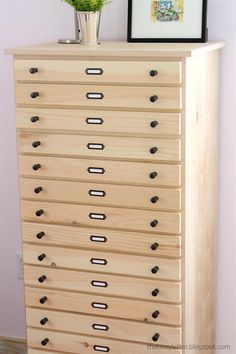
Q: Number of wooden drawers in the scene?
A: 13